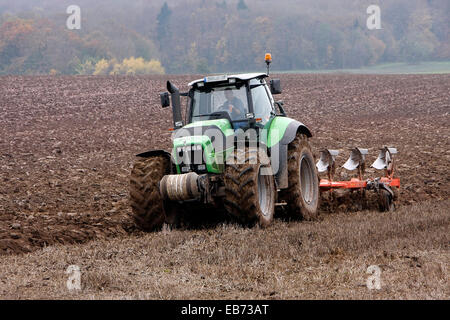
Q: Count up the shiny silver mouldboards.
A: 3